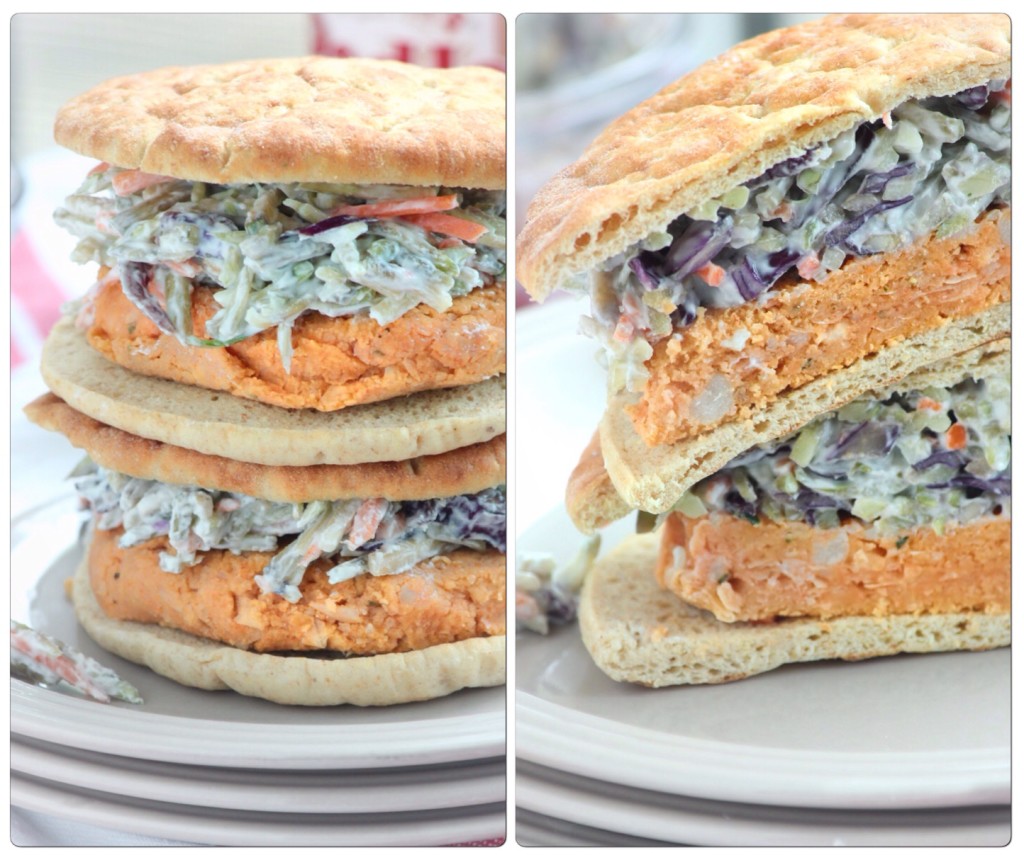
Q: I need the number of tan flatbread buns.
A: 8